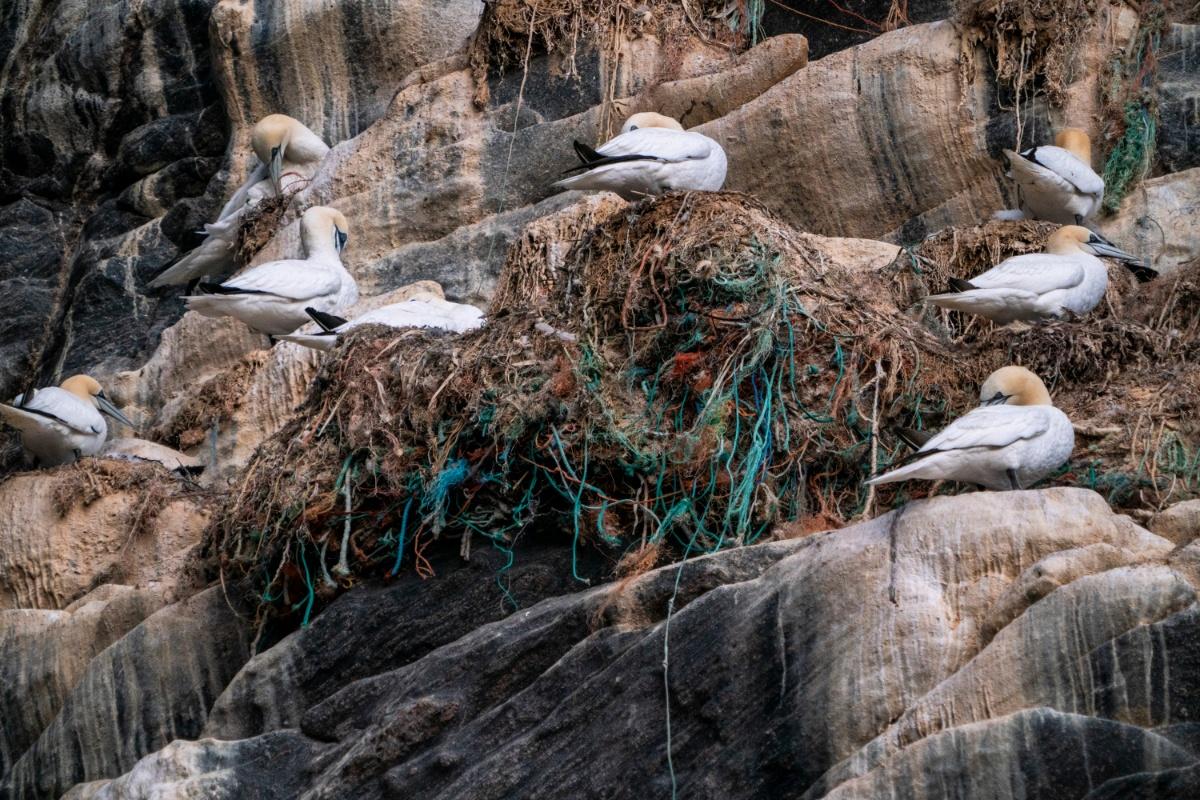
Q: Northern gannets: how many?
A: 8